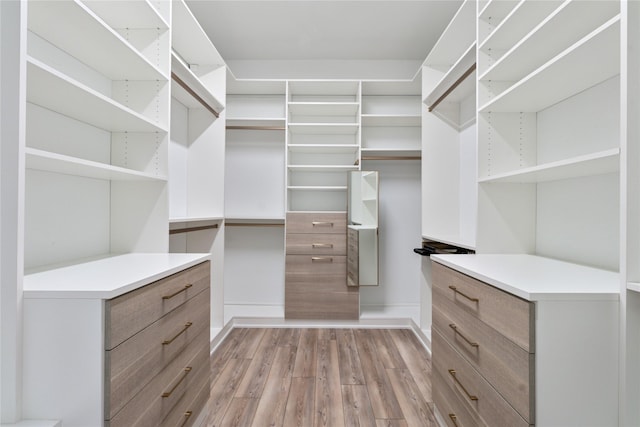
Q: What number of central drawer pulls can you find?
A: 3